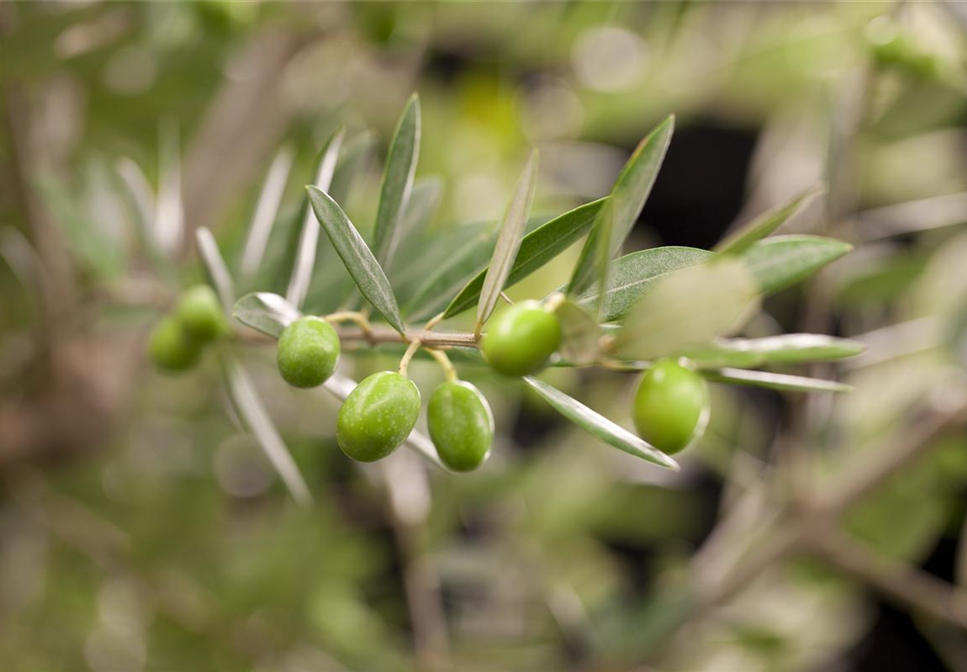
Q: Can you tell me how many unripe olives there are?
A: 7